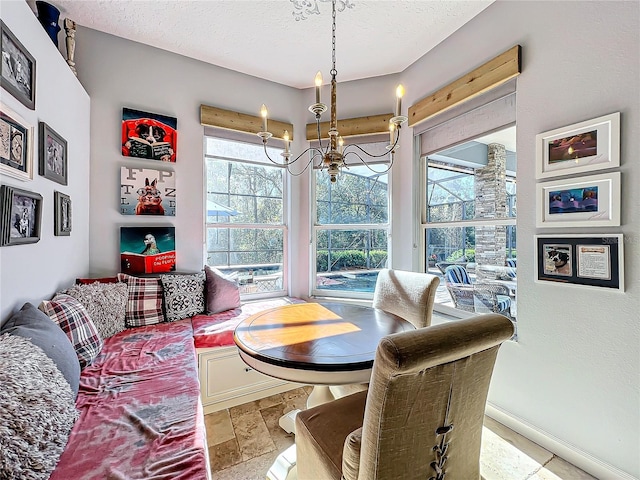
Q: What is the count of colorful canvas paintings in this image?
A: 3